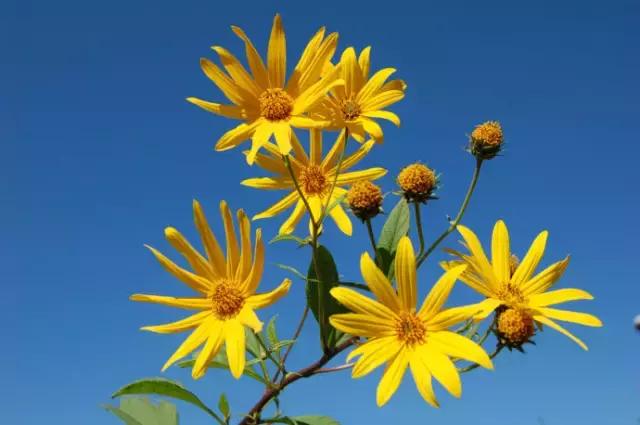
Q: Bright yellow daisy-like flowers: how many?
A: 6